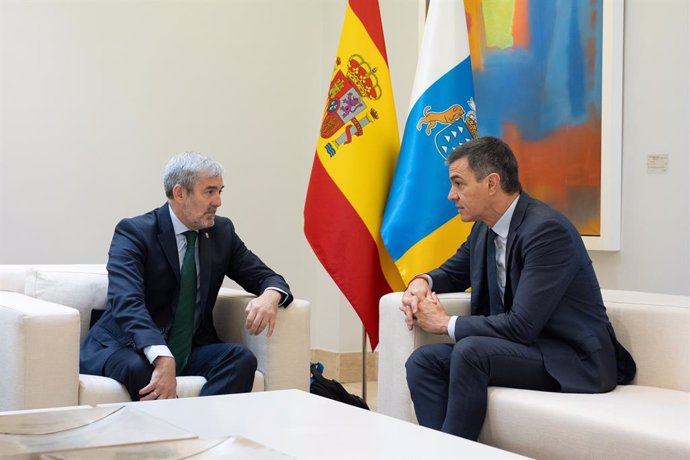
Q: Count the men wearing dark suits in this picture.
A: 2